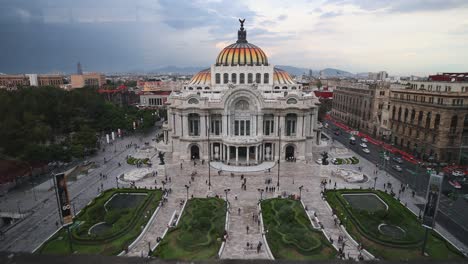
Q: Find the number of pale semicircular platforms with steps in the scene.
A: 1